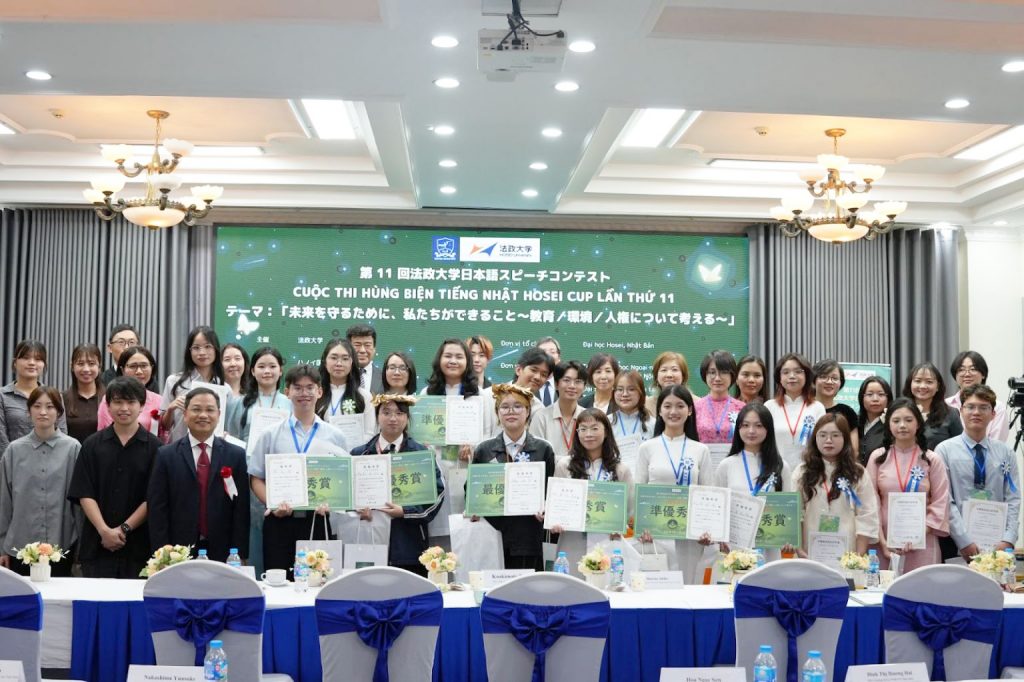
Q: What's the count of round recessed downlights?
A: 13